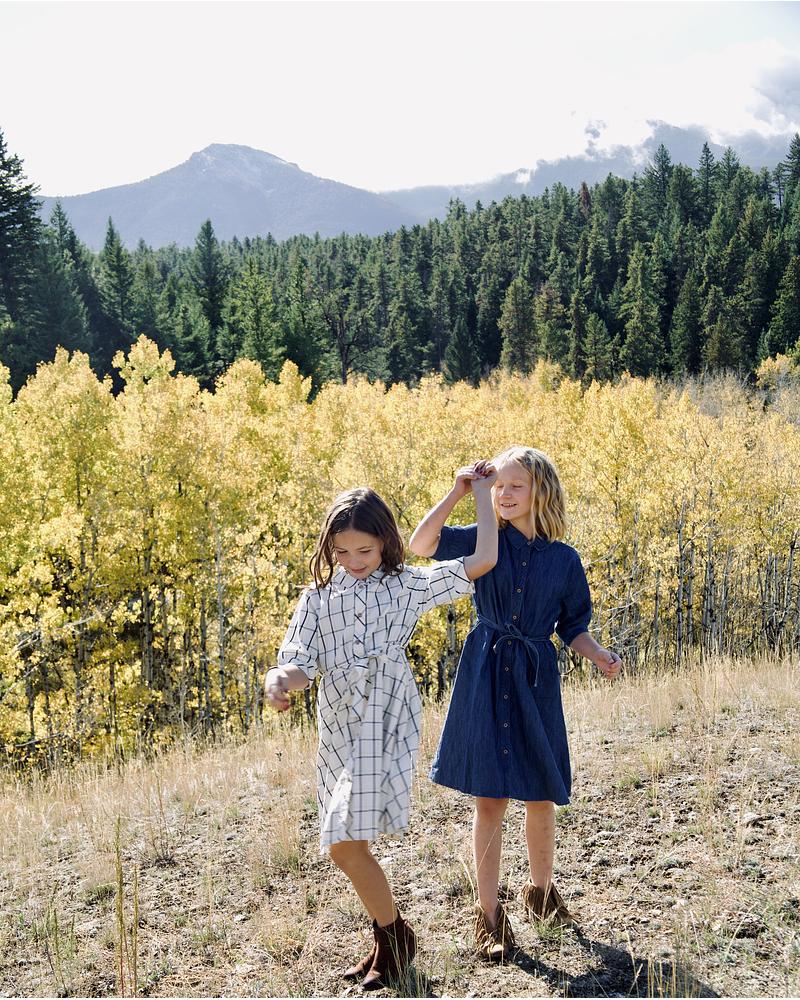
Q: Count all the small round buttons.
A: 12